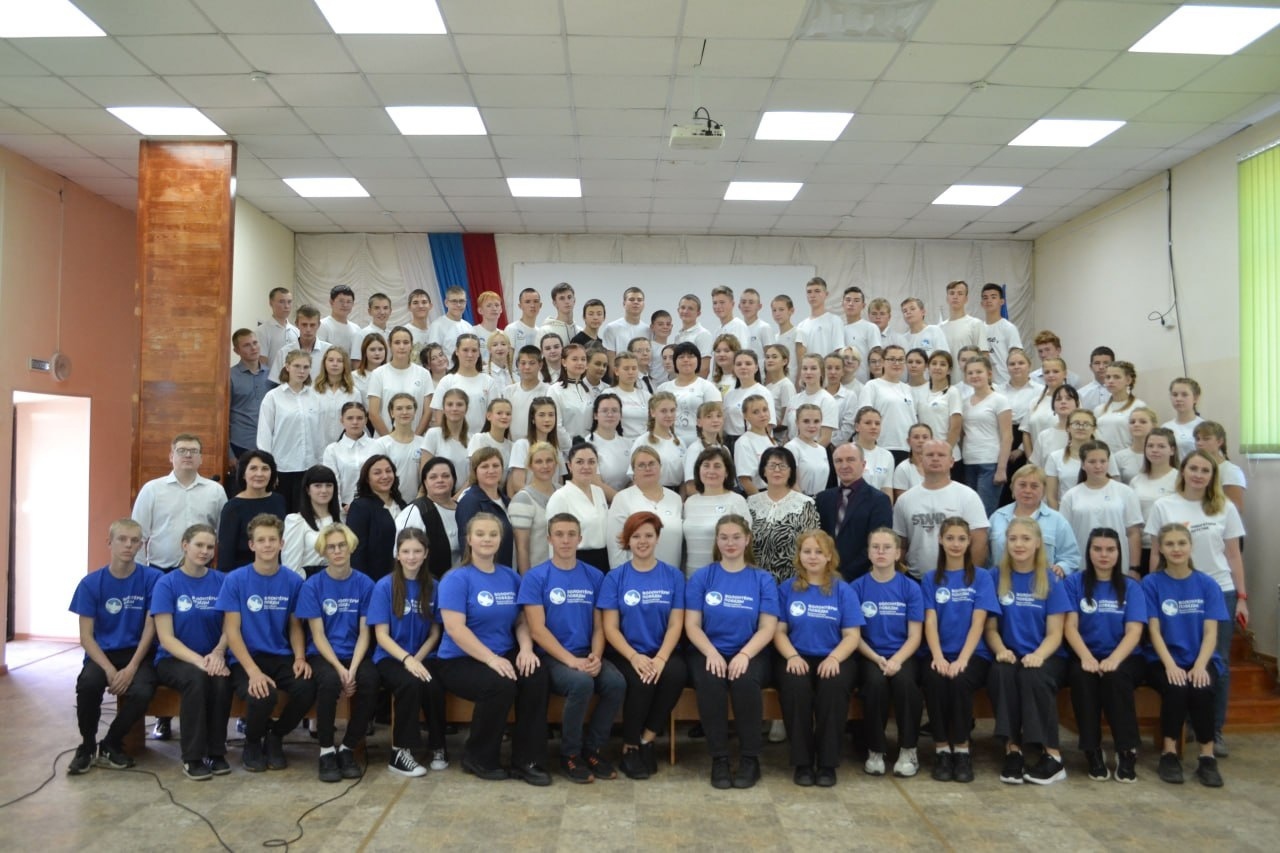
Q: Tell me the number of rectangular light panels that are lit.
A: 11